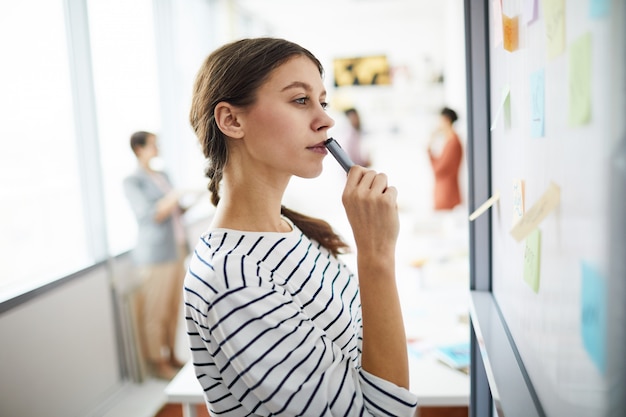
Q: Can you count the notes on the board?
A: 13